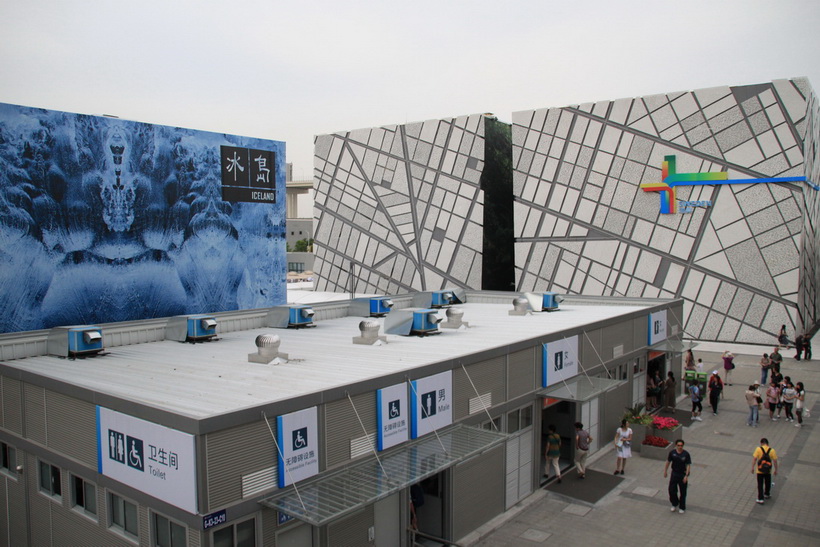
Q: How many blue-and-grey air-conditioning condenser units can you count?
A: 7